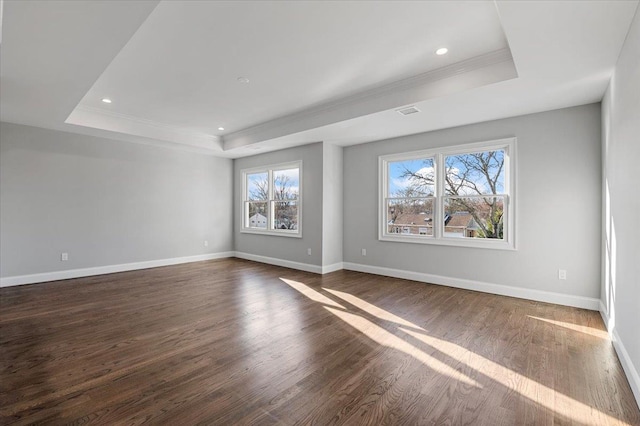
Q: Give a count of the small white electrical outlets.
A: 5